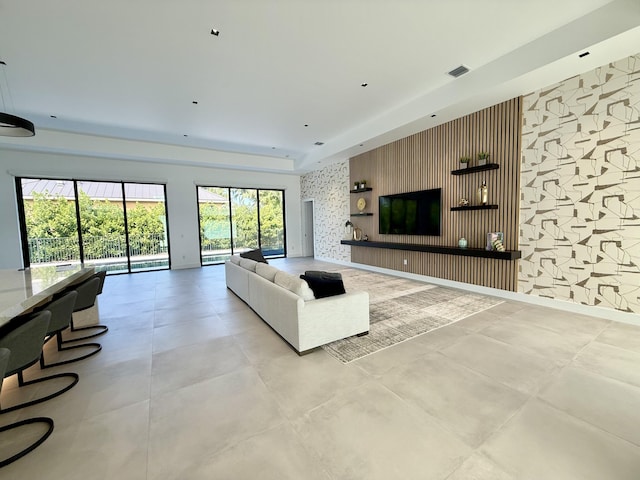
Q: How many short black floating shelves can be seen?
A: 4